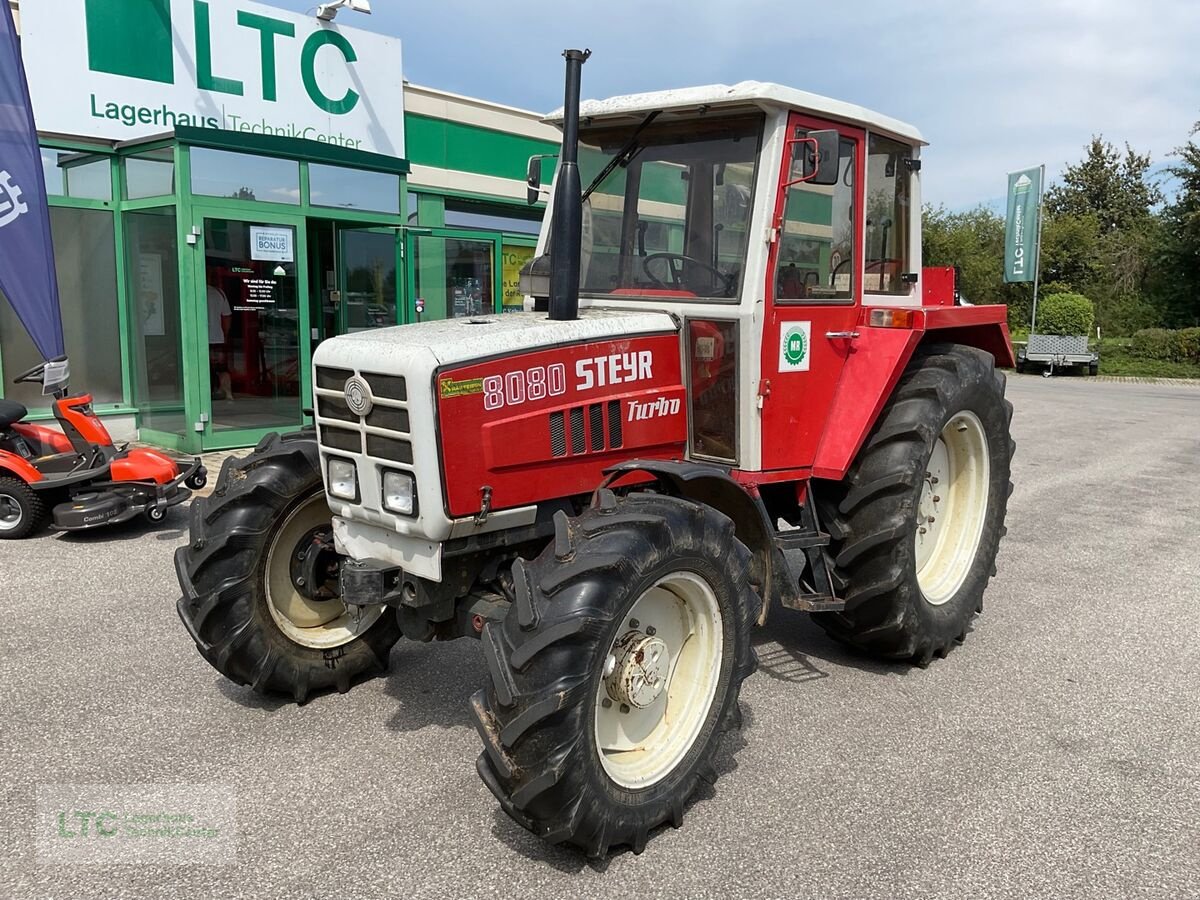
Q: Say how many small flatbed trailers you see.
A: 1